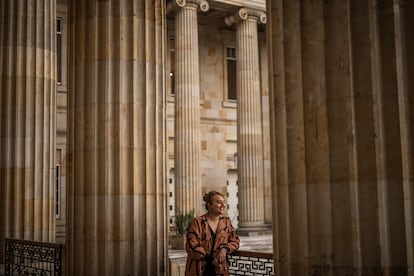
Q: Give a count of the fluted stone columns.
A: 5